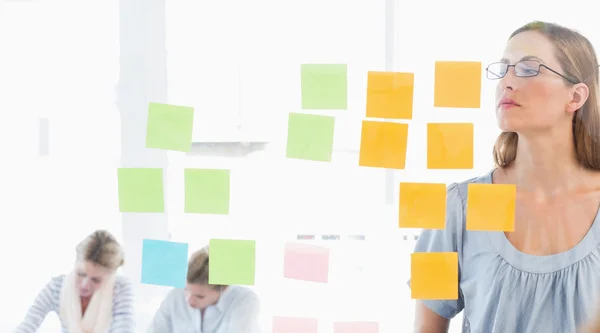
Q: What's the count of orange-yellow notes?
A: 7